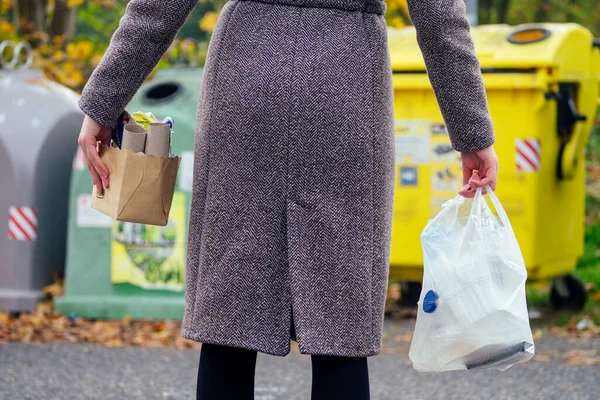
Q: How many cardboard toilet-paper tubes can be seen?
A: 2